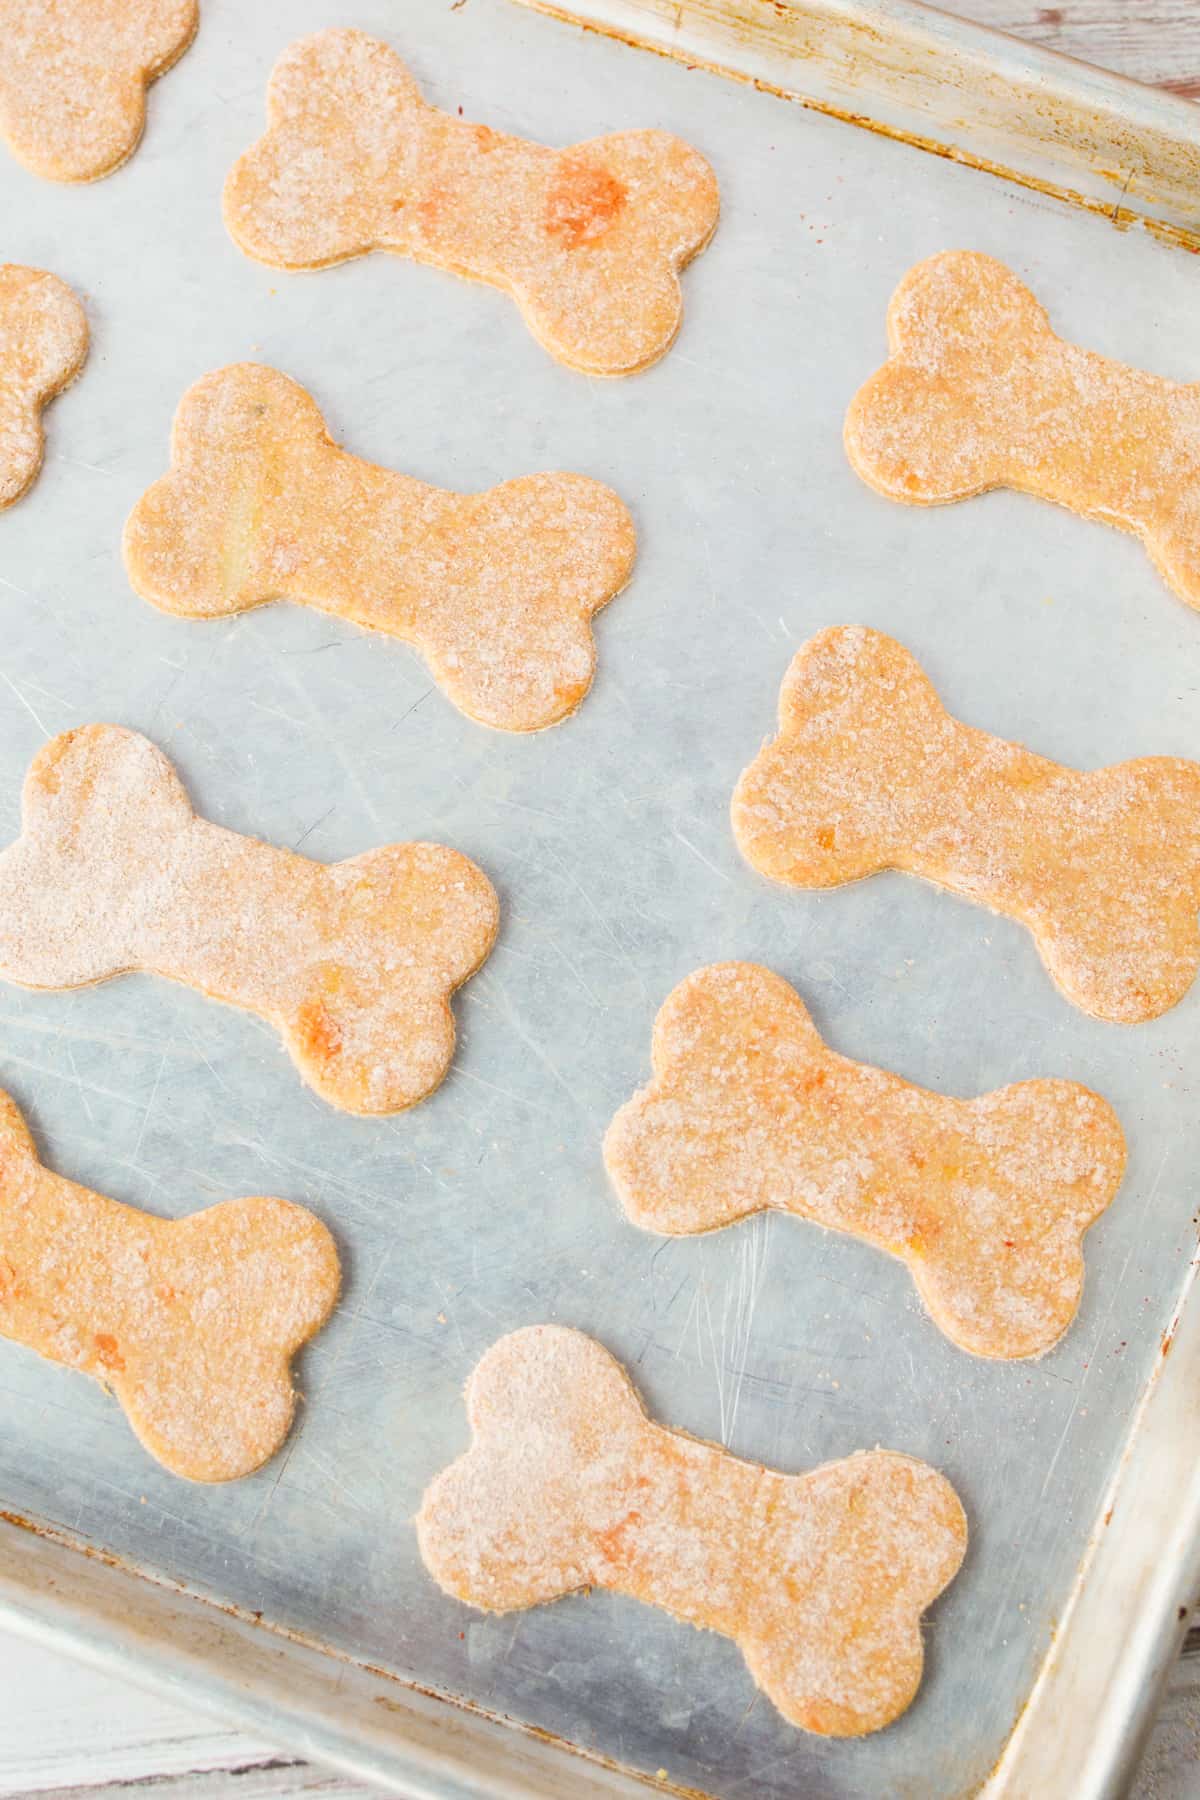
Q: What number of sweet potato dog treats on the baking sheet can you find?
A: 10